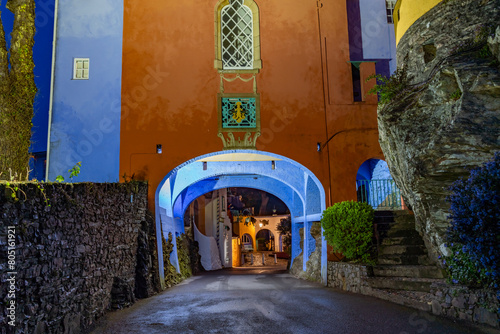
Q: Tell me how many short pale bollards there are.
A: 4